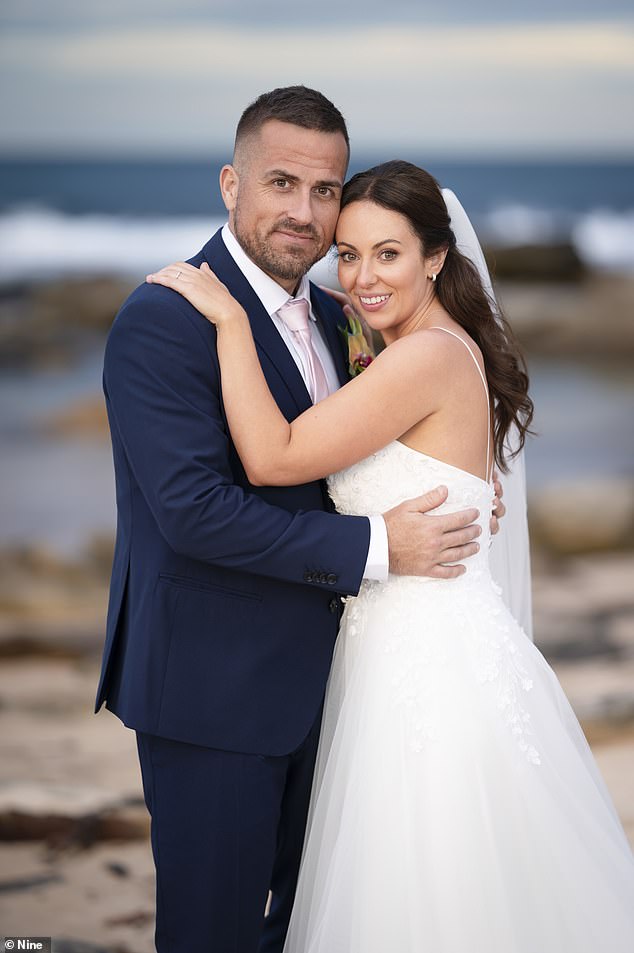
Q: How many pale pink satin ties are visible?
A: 1